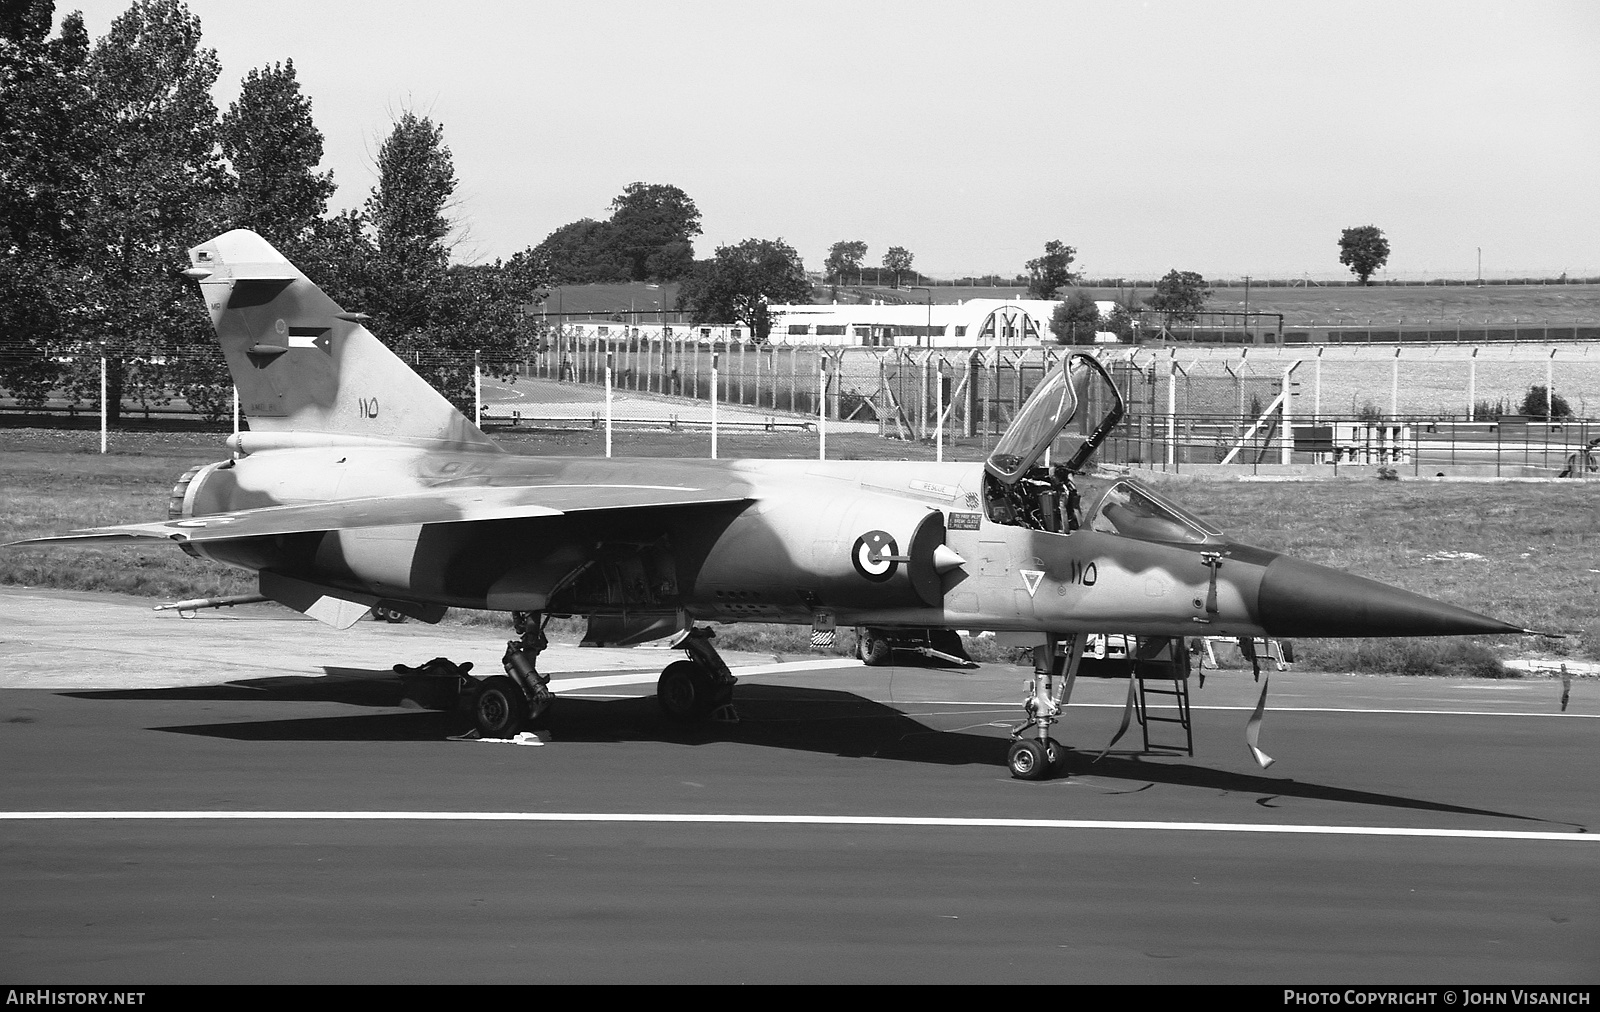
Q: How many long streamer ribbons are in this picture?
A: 2